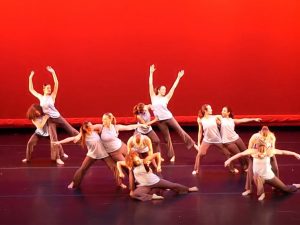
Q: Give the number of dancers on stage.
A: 12